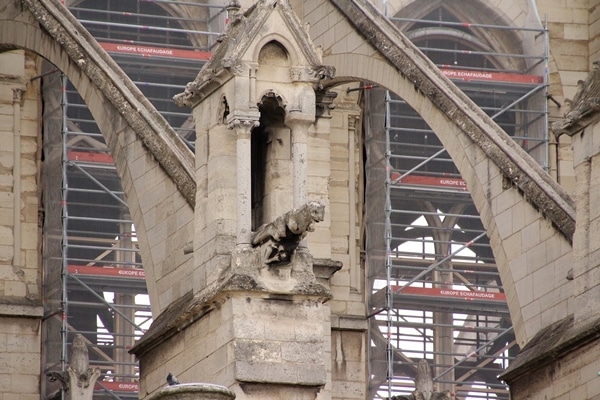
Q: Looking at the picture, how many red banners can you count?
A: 7